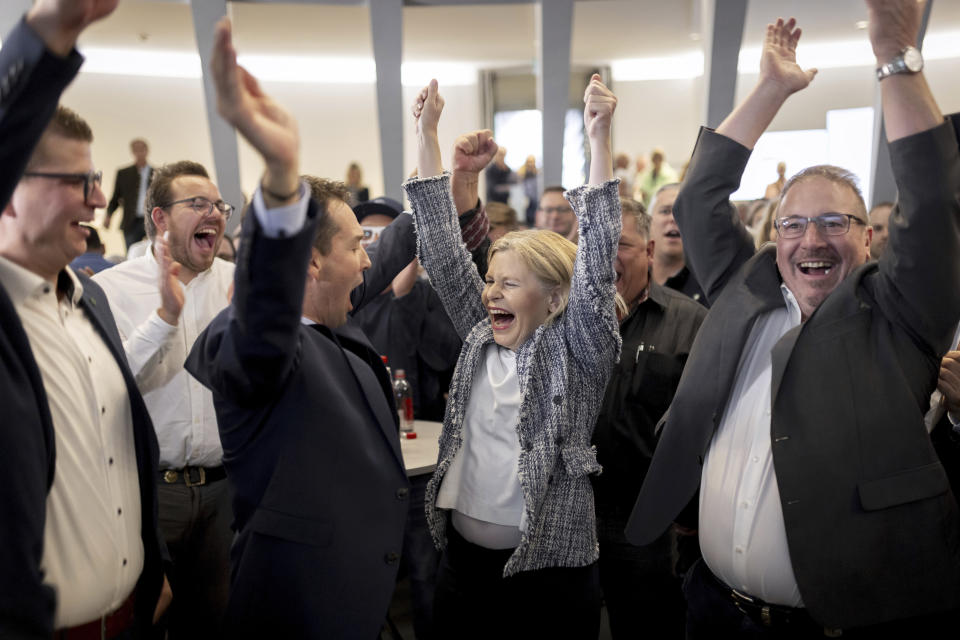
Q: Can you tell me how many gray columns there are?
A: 5